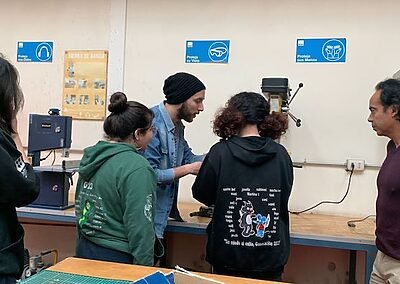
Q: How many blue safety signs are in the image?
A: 3